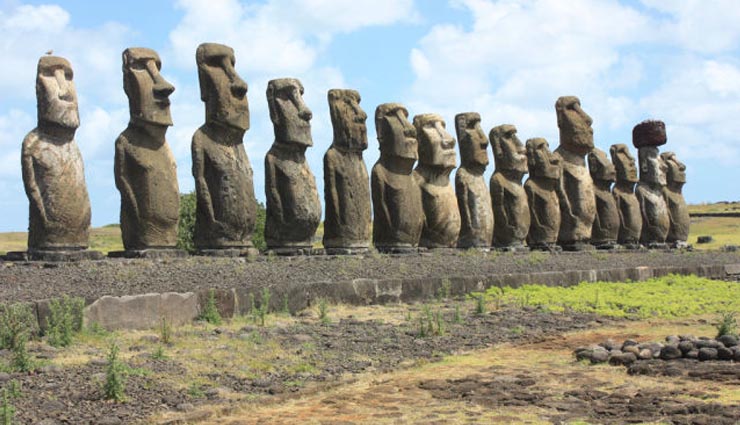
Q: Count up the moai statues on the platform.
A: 15